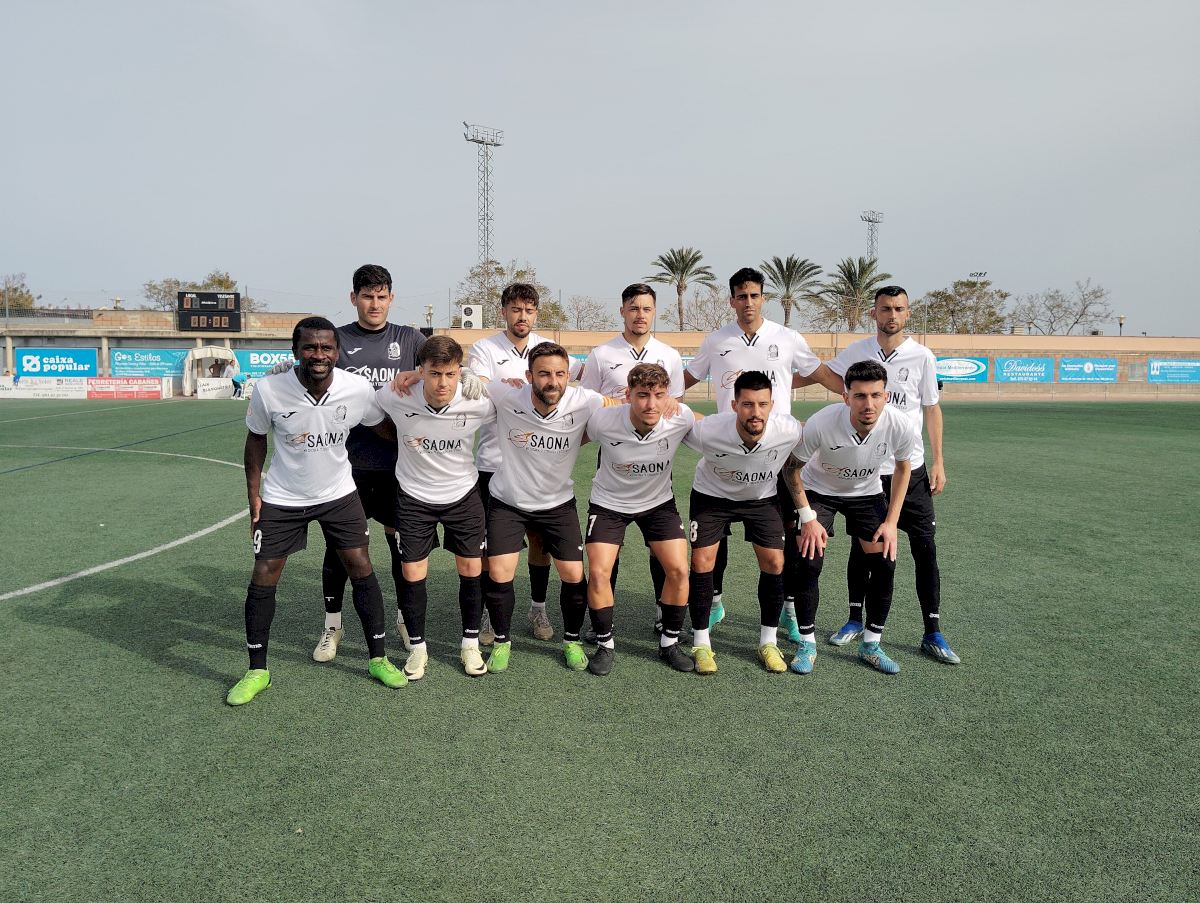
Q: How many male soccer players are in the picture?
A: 11